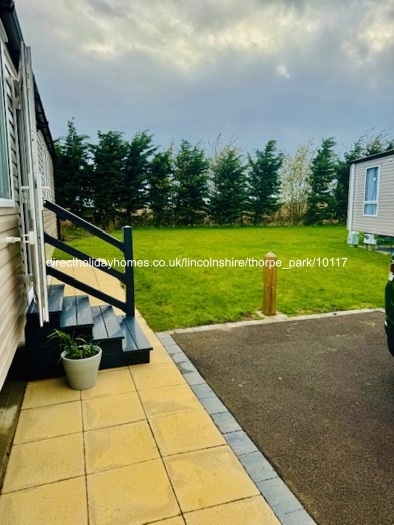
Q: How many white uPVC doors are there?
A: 1